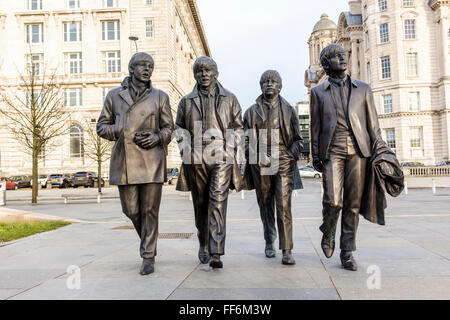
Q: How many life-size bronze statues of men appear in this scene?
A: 4